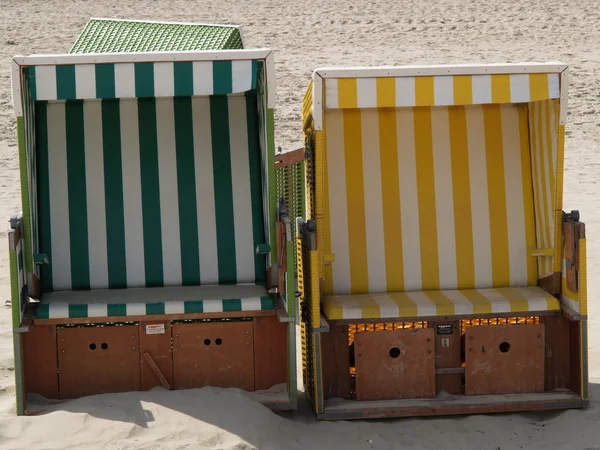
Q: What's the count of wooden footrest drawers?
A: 4